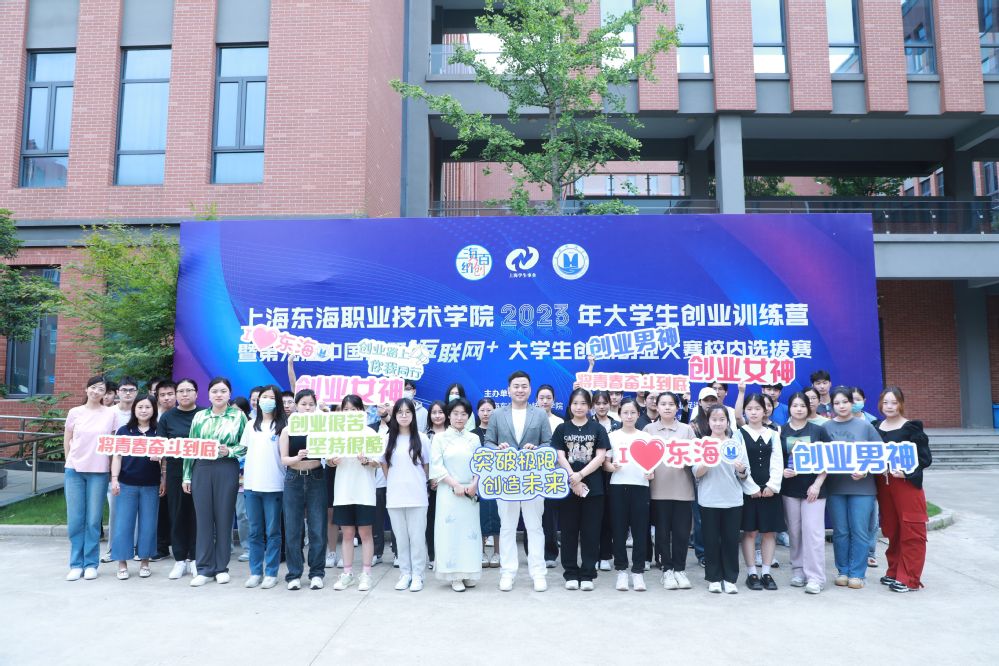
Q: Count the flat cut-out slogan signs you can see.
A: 11